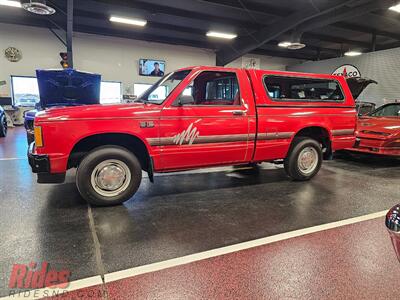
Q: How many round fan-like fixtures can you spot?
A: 2